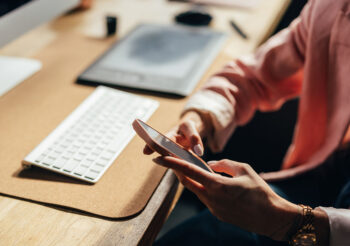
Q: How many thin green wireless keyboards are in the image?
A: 0